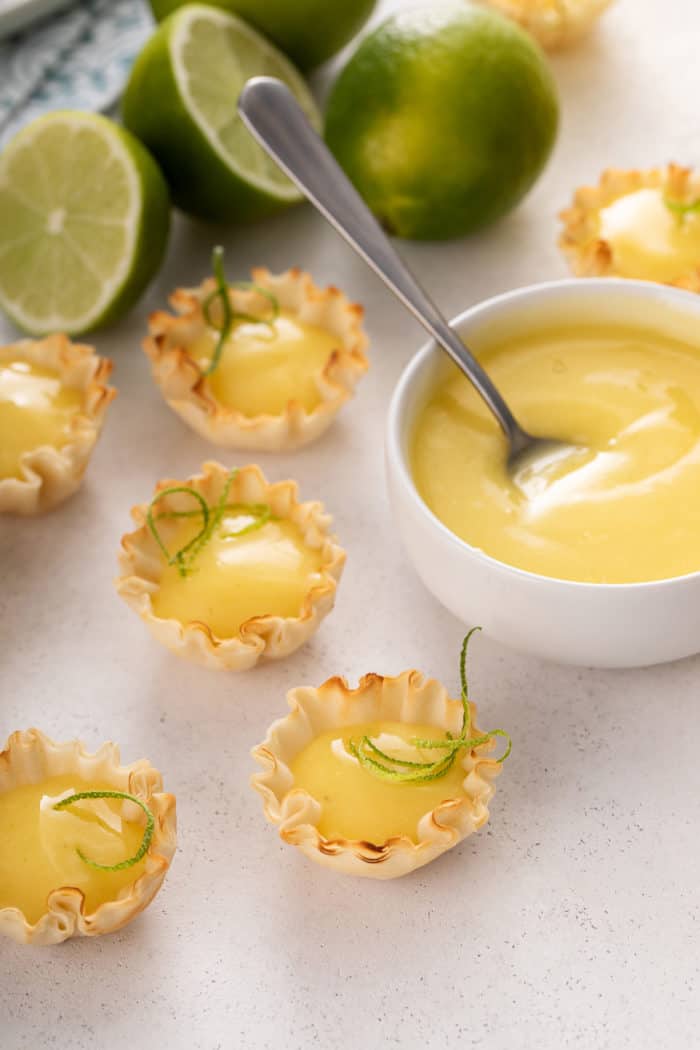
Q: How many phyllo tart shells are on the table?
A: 7